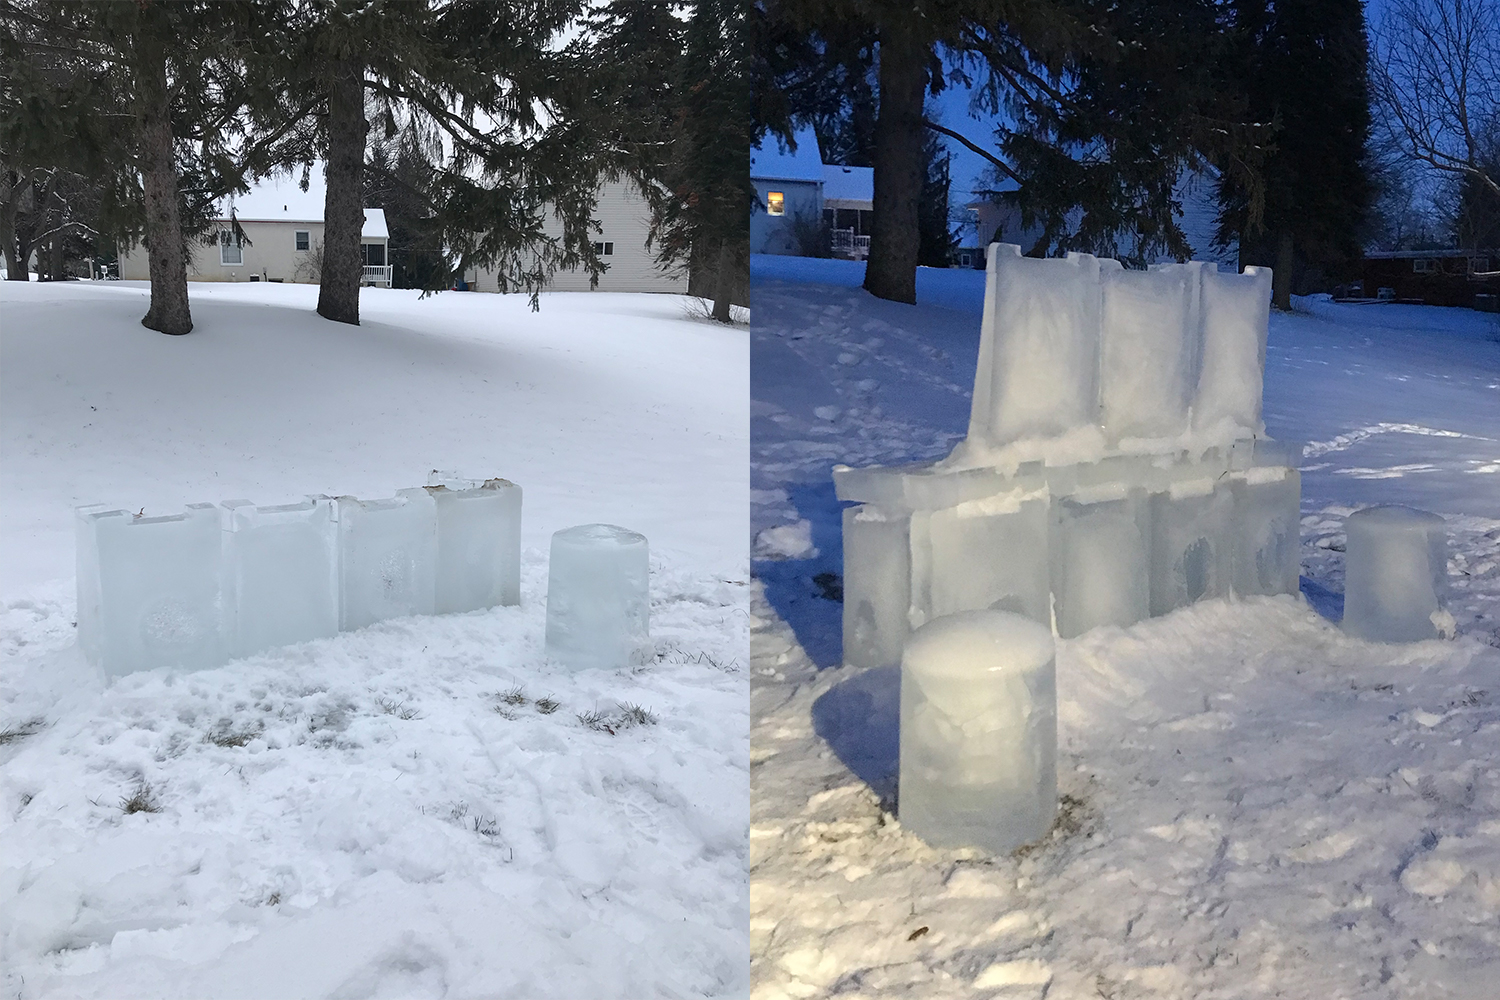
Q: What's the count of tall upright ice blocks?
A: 12